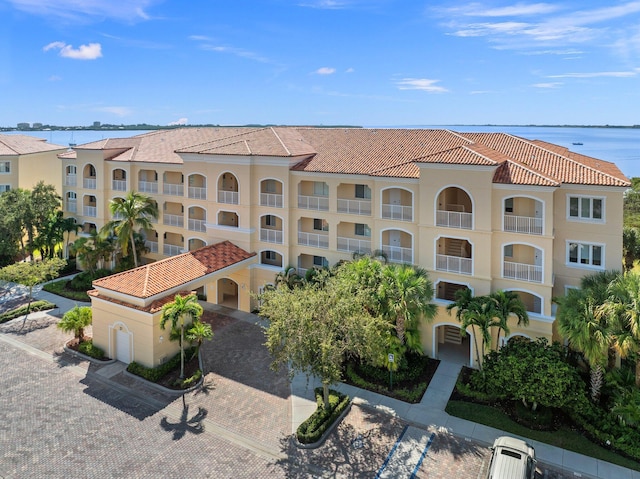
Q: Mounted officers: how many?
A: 0